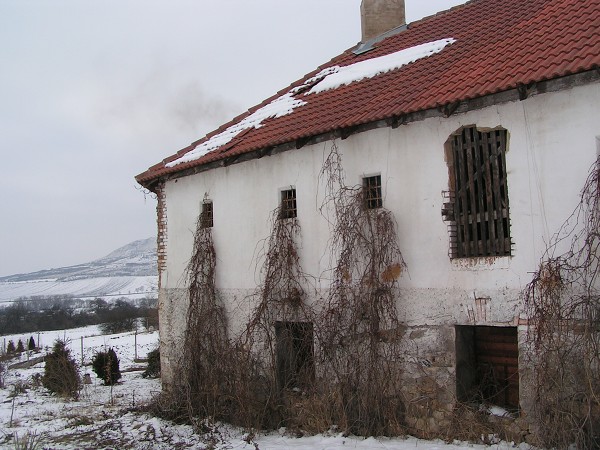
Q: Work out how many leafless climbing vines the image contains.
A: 4